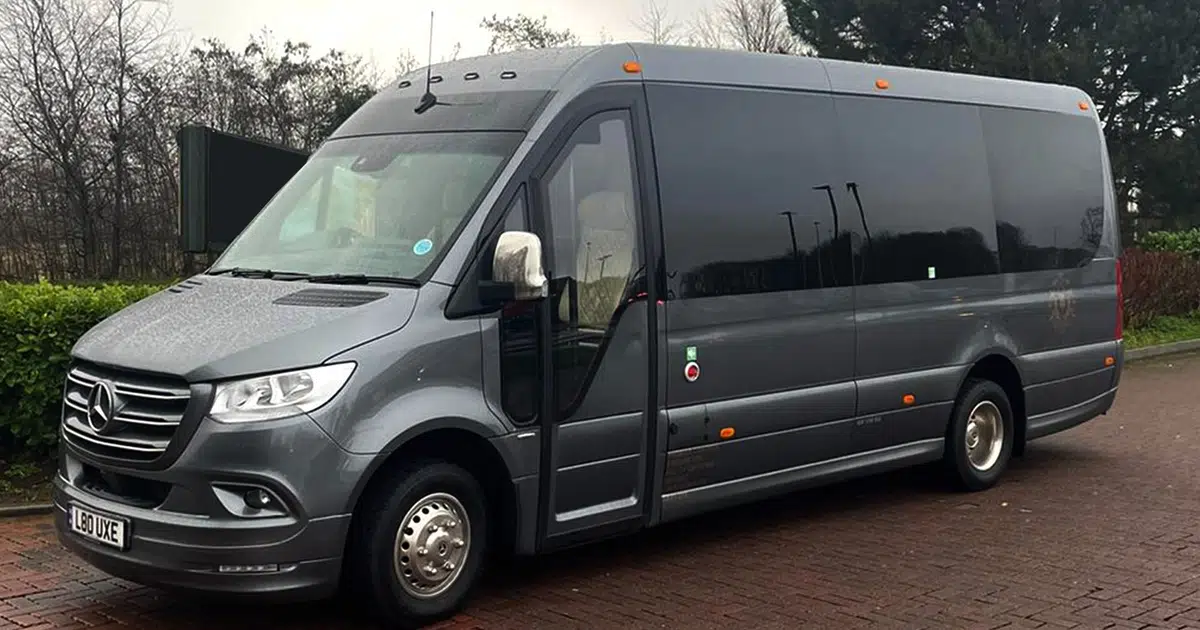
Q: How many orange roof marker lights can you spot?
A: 3